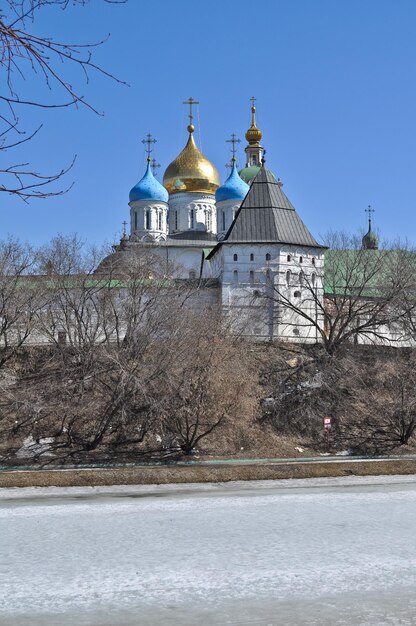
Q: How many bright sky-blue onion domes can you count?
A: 2